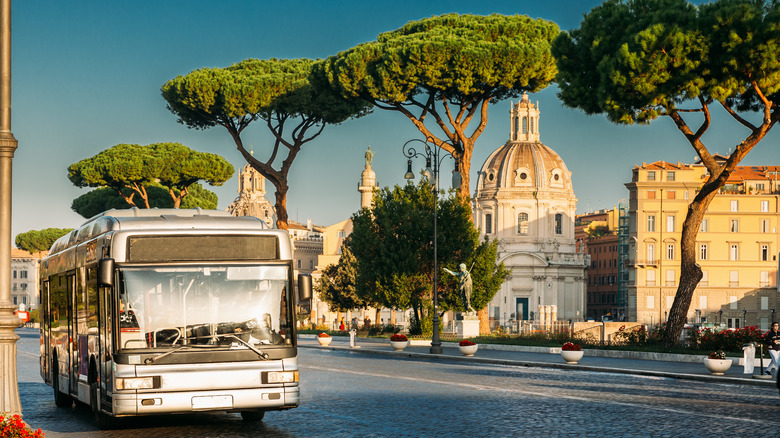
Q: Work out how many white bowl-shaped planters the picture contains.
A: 5